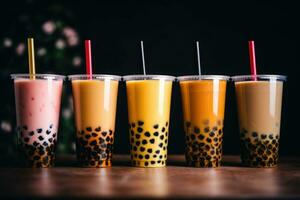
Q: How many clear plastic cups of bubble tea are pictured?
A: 5